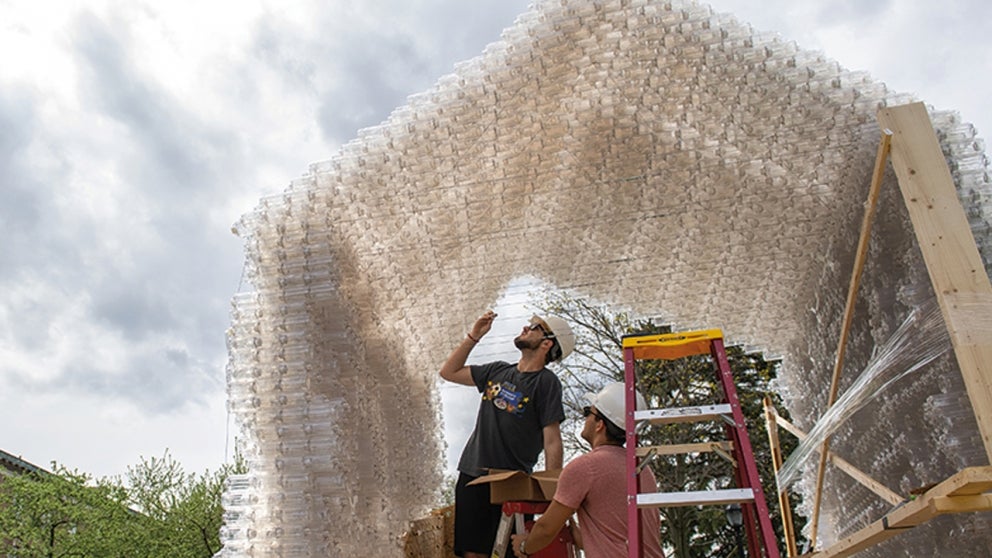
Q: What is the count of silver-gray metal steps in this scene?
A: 2